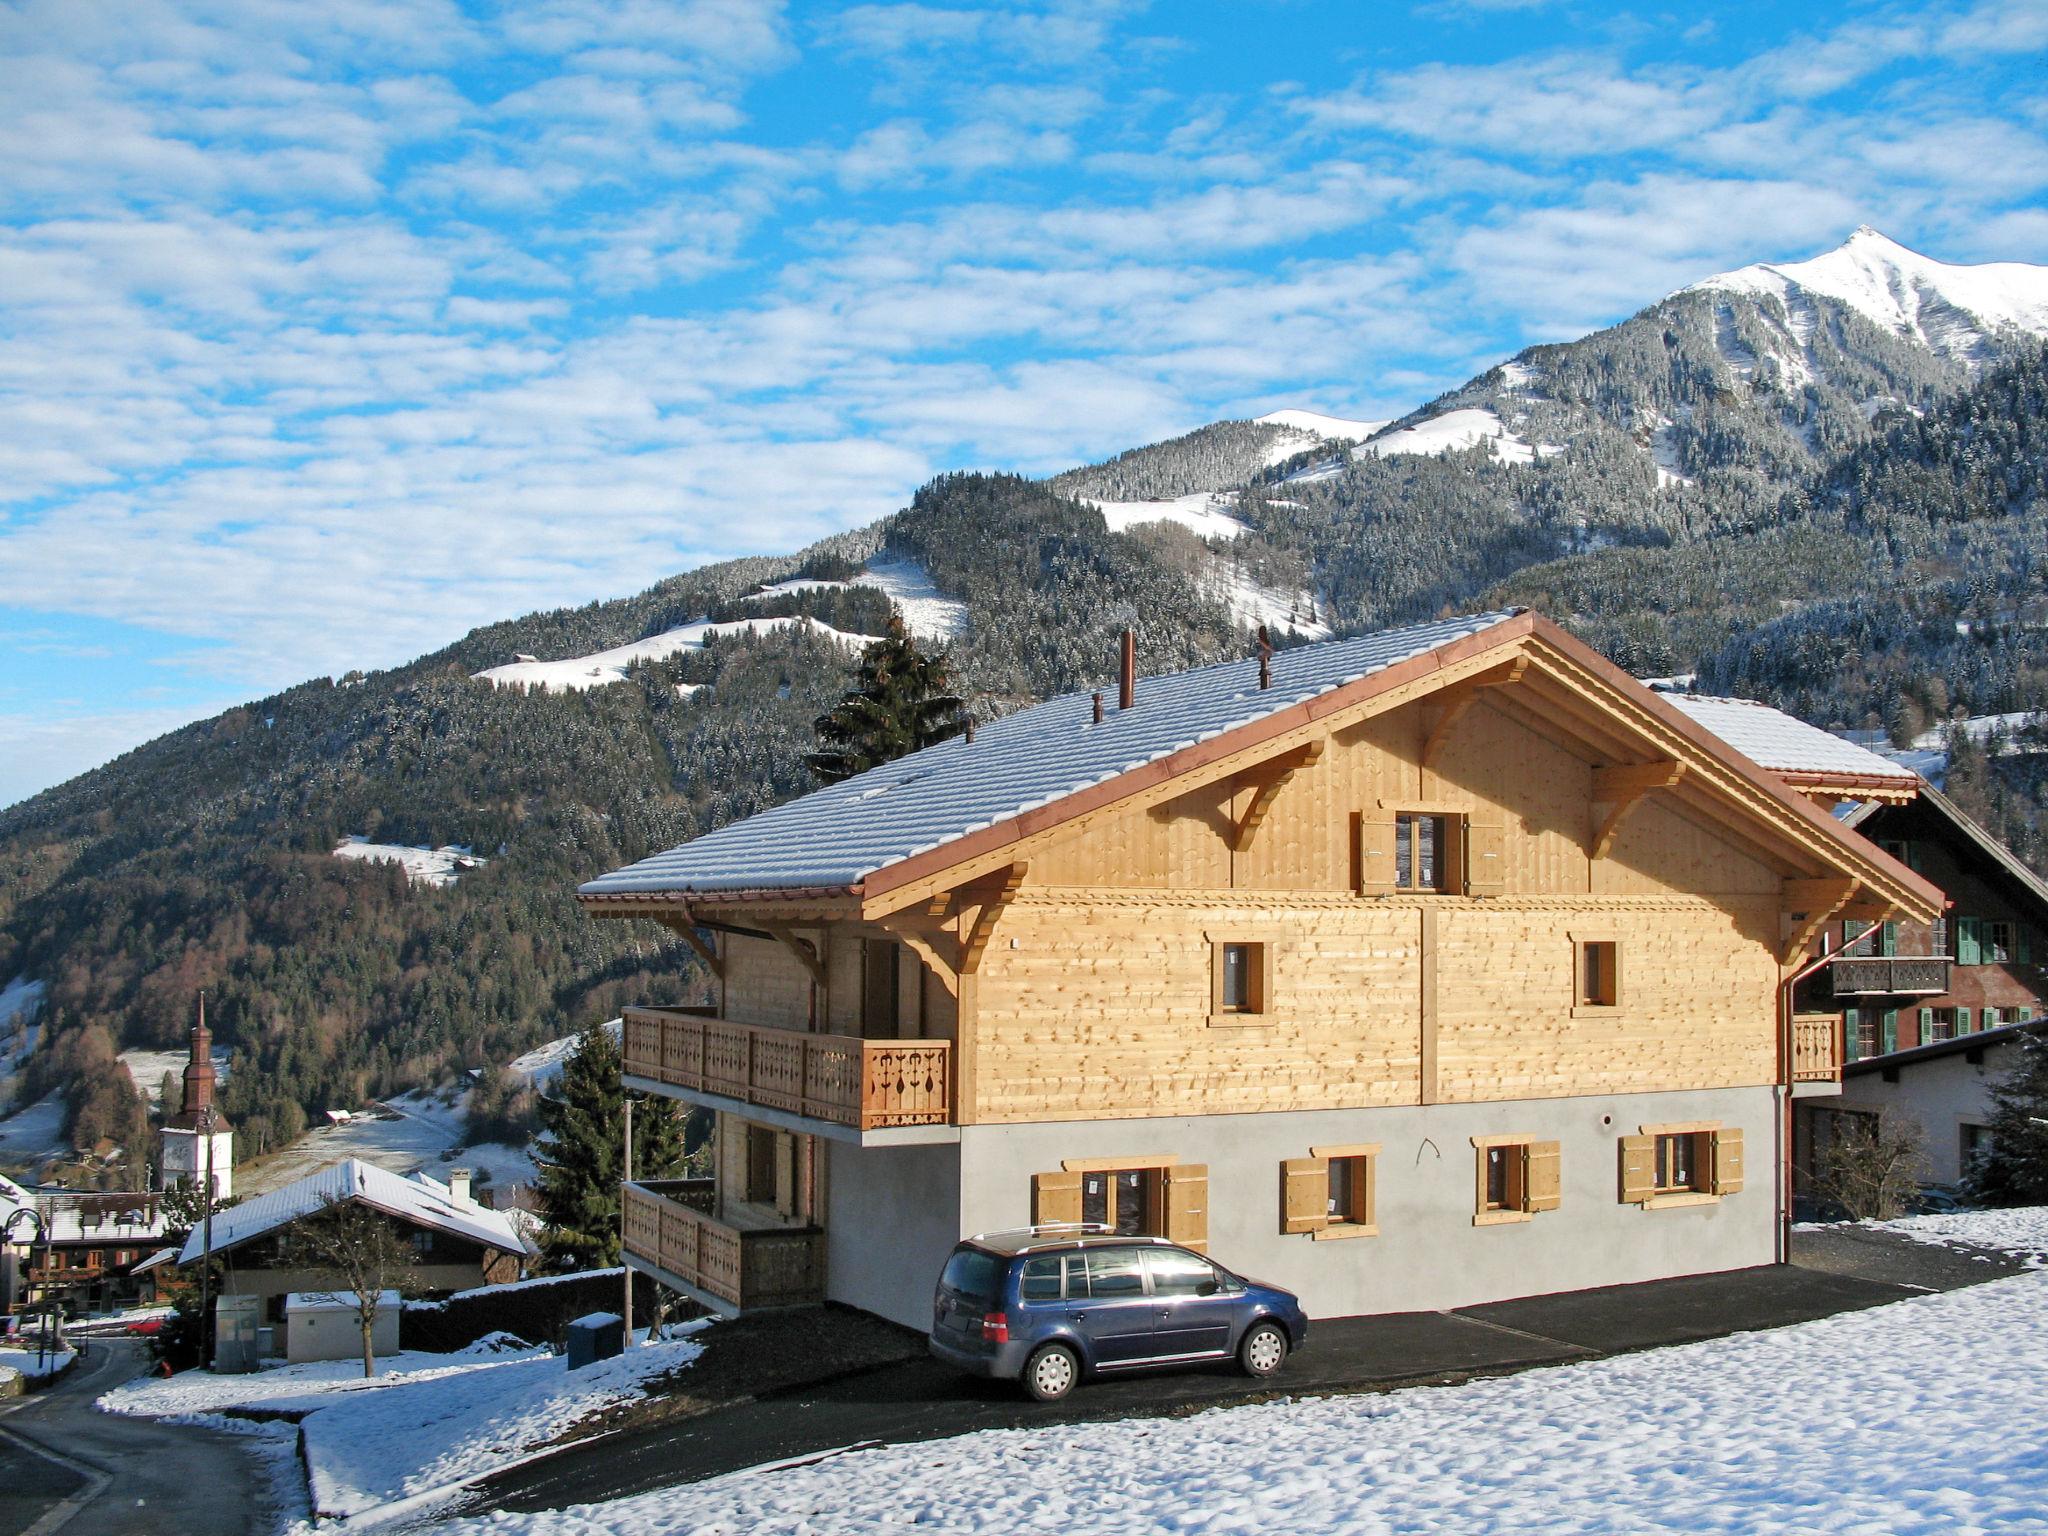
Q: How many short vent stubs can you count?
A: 2